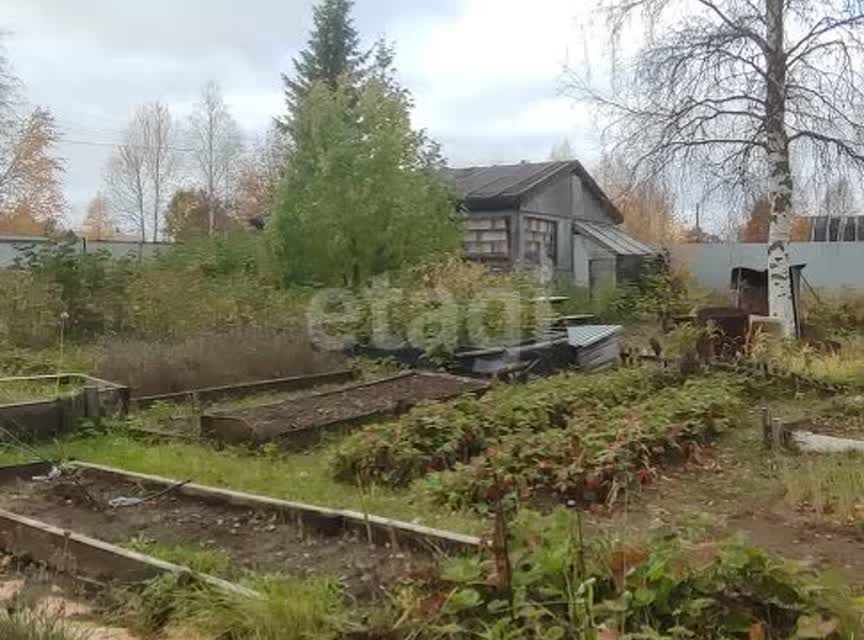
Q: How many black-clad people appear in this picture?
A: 0